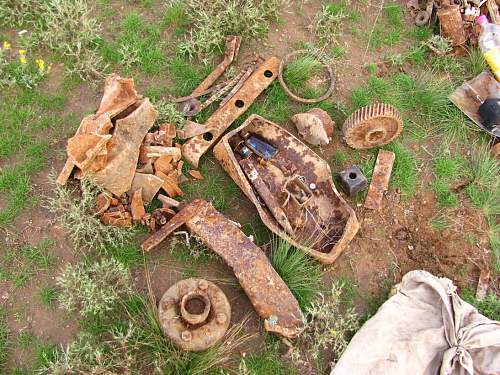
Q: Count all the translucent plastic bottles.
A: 1